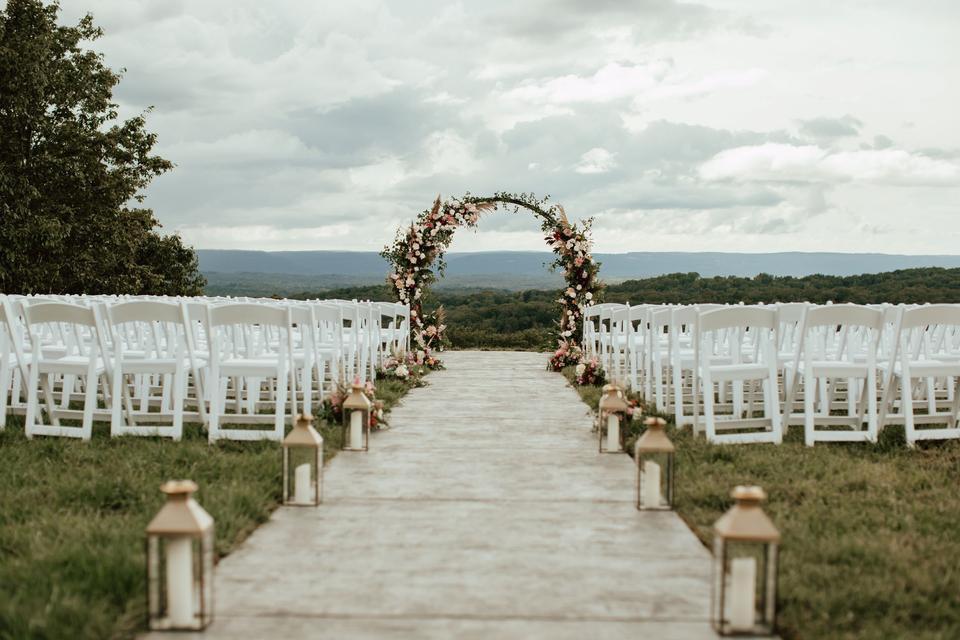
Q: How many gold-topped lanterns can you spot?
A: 6